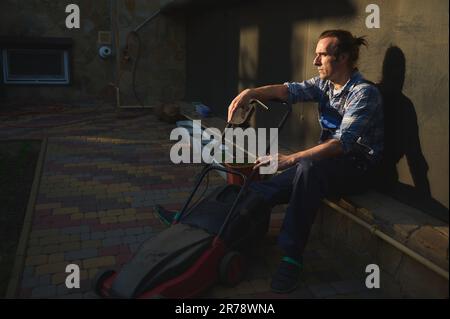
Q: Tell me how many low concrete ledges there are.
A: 1